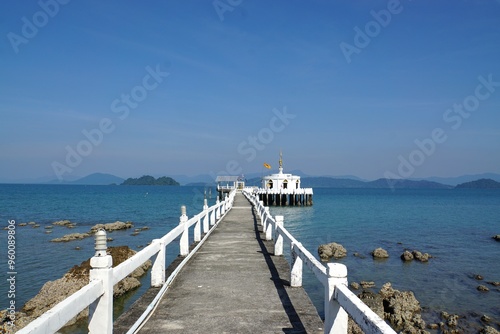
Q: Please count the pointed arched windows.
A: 3